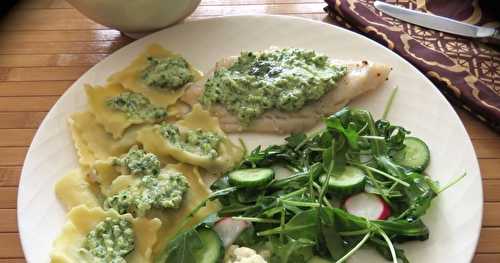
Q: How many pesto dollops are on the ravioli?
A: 6